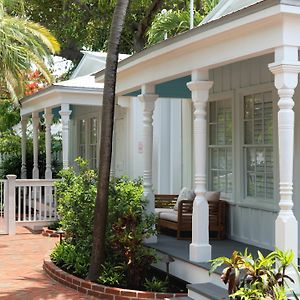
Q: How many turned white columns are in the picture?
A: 7